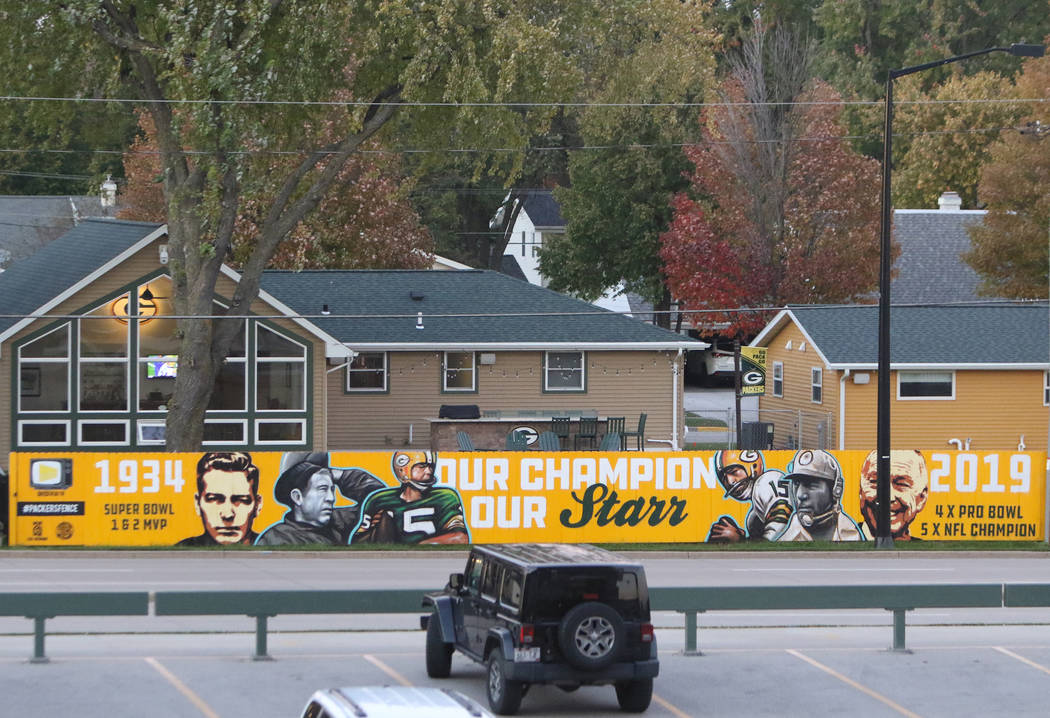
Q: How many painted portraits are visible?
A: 6